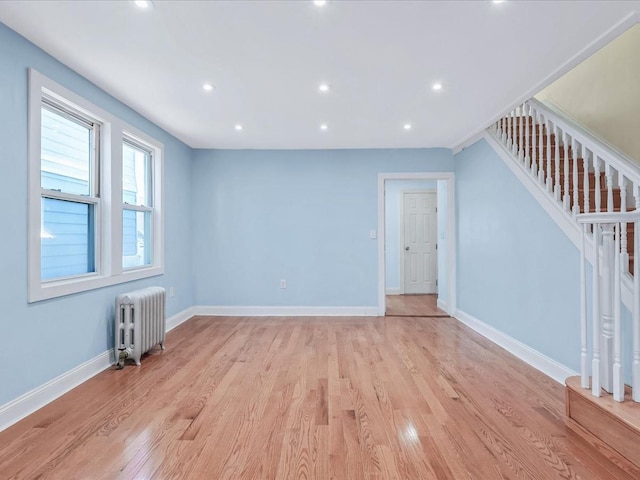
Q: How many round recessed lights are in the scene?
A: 9